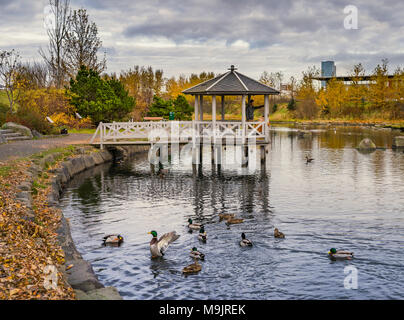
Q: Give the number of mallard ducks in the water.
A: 12